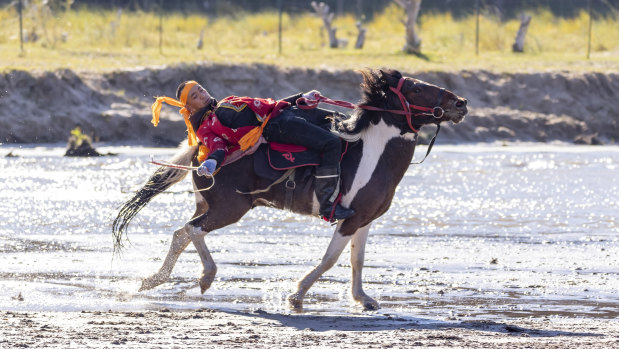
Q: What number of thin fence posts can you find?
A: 5